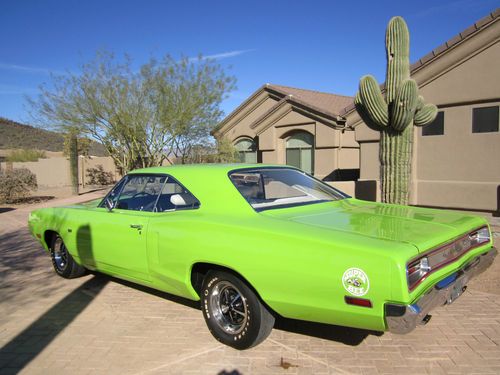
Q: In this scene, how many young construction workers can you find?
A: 0